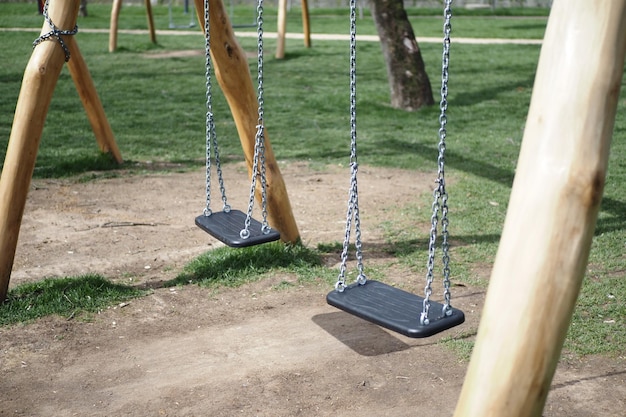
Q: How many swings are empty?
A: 2